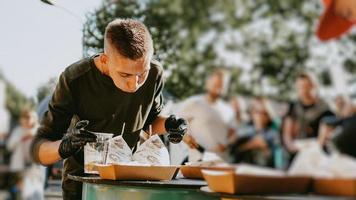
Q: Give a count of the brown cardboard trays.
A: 4